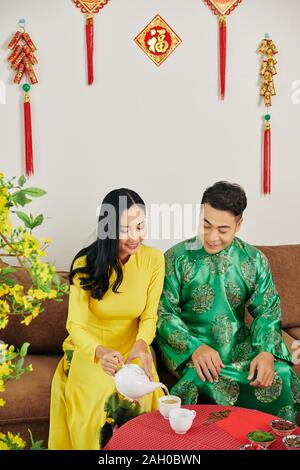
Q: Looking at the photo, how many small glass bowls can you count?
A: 4